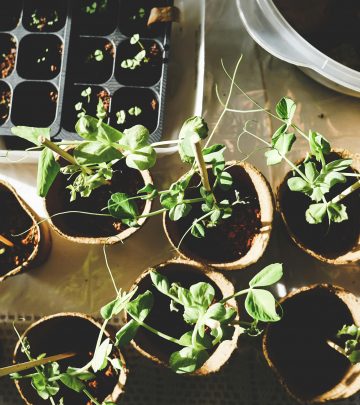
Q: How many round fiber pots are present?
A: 7